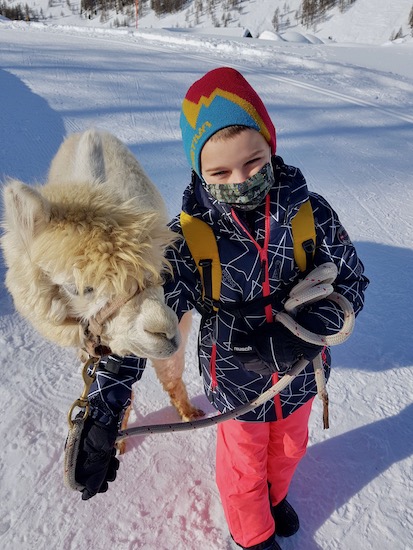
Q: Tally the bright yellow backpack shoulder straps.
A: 2